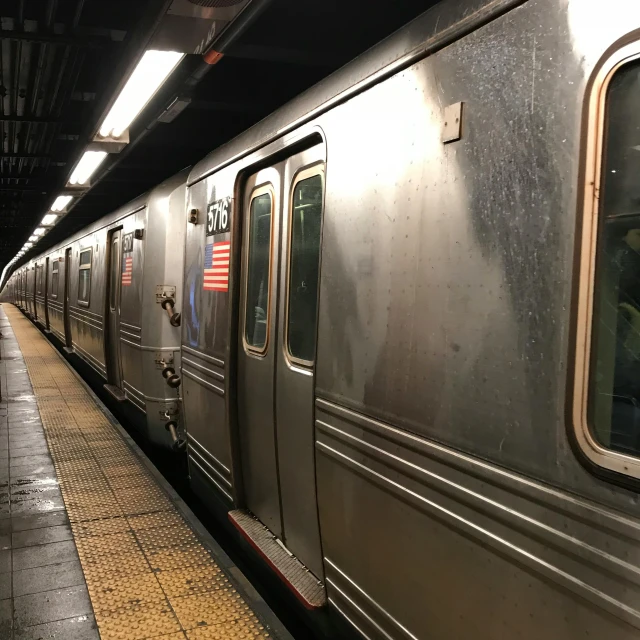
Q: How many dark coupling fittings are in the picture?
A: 3